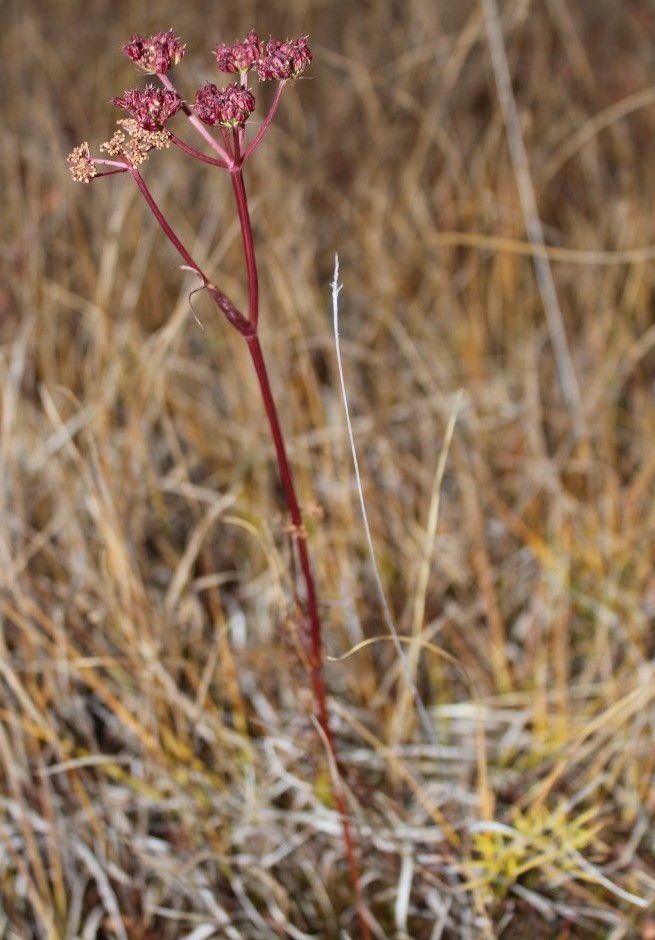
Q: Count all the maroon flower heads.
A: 5